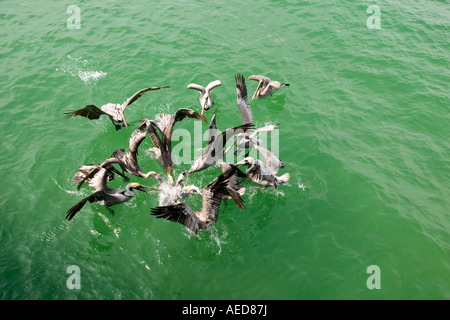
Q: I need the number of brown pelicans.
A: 12